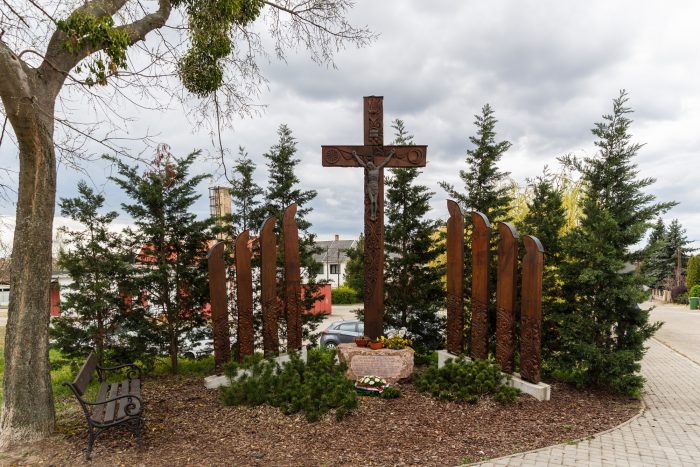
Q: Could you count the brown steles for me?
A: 8